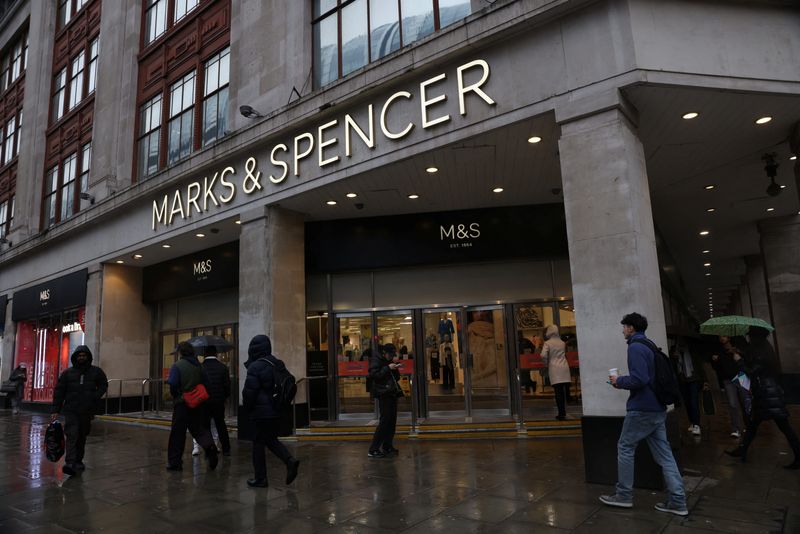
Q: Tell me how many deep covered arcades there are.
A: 1